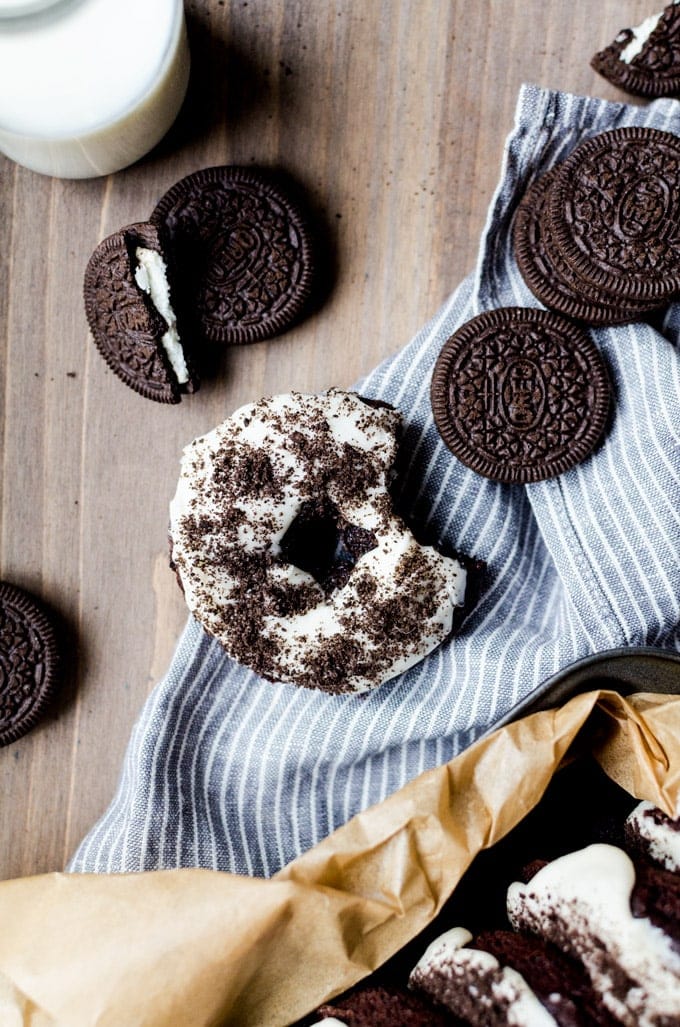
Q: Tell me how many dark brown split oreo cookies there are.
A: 2